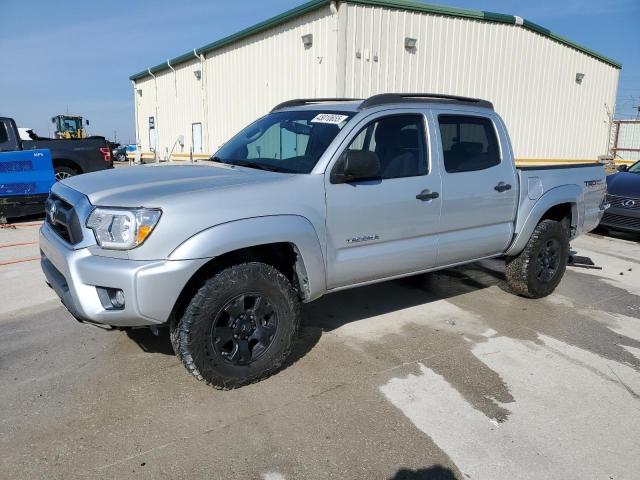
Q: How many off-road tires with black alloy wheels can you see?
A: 2